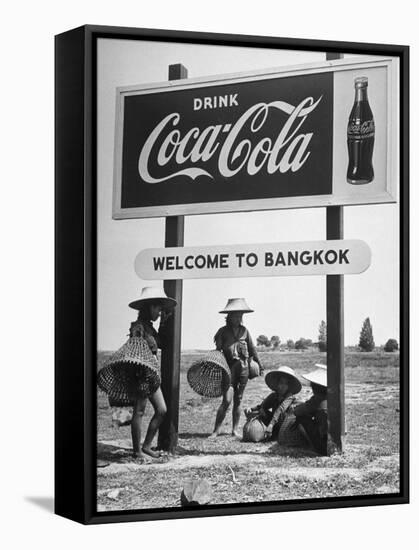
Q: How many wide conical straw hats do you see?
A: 4